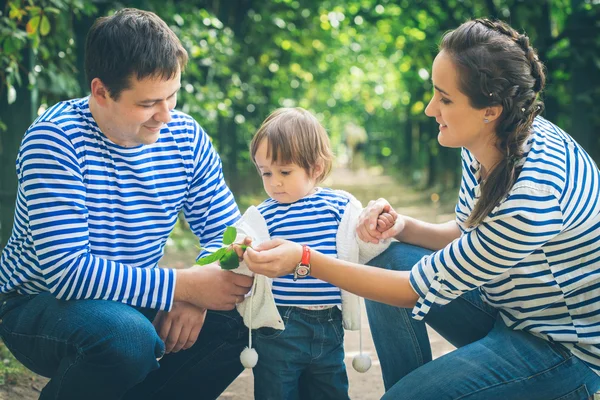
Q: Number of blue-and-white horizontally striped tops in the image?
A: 3